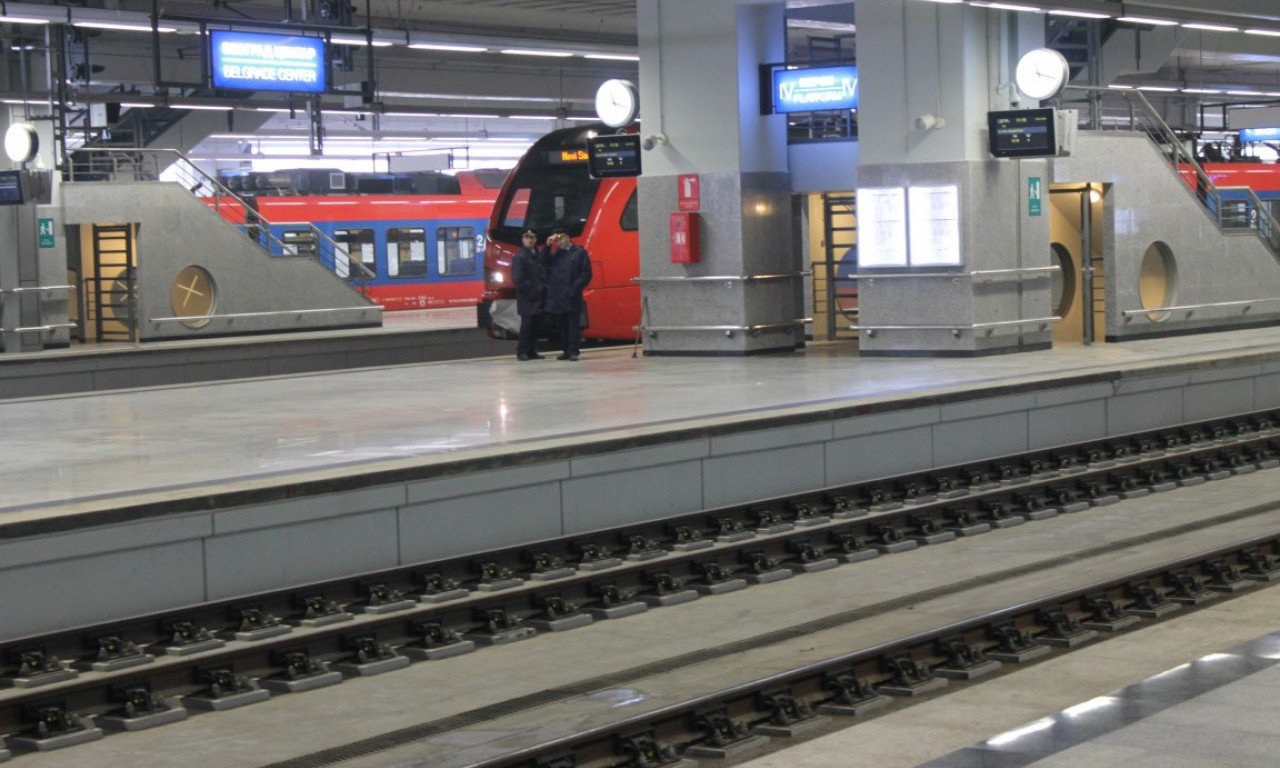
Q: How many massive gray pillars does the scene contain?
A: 2